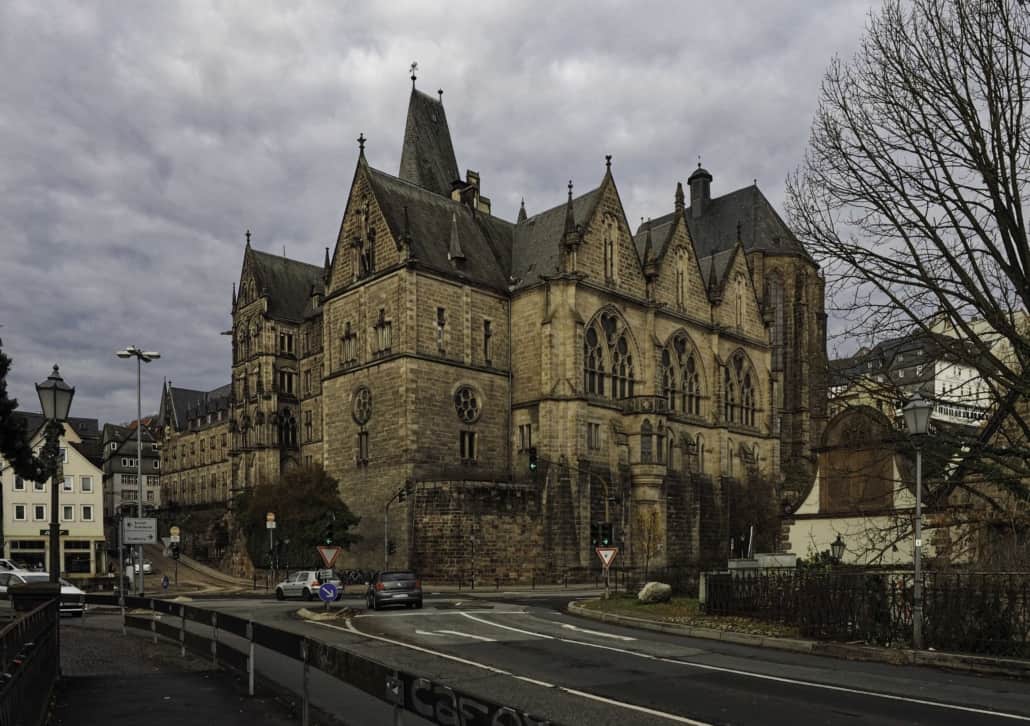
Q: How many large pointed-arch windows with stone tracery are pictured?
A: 3